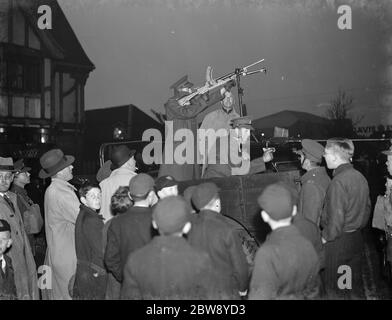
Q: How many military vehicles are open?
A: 1